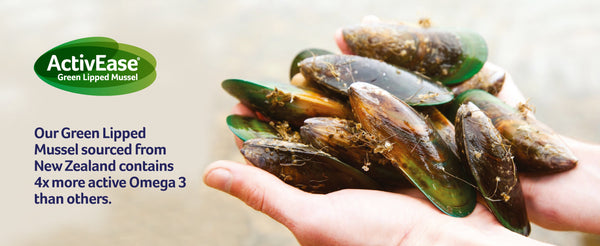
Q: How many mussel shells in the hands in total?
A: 12